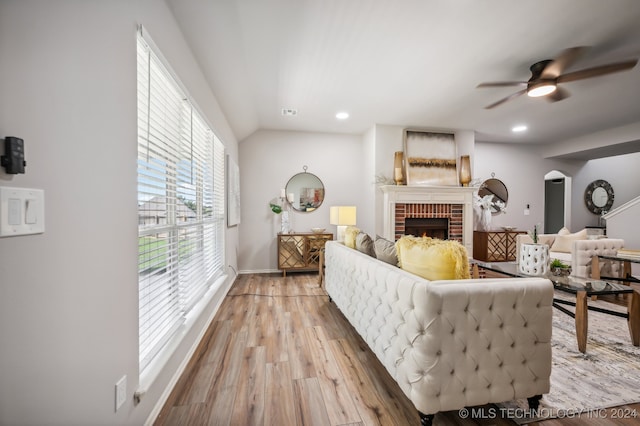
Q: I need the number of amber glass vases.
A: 2